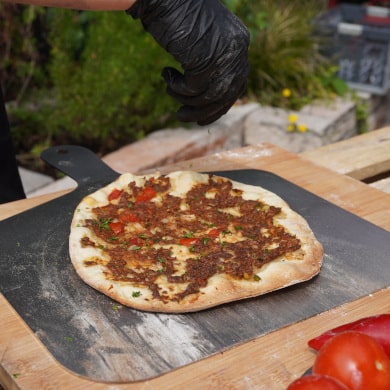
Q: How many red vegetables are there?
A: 3